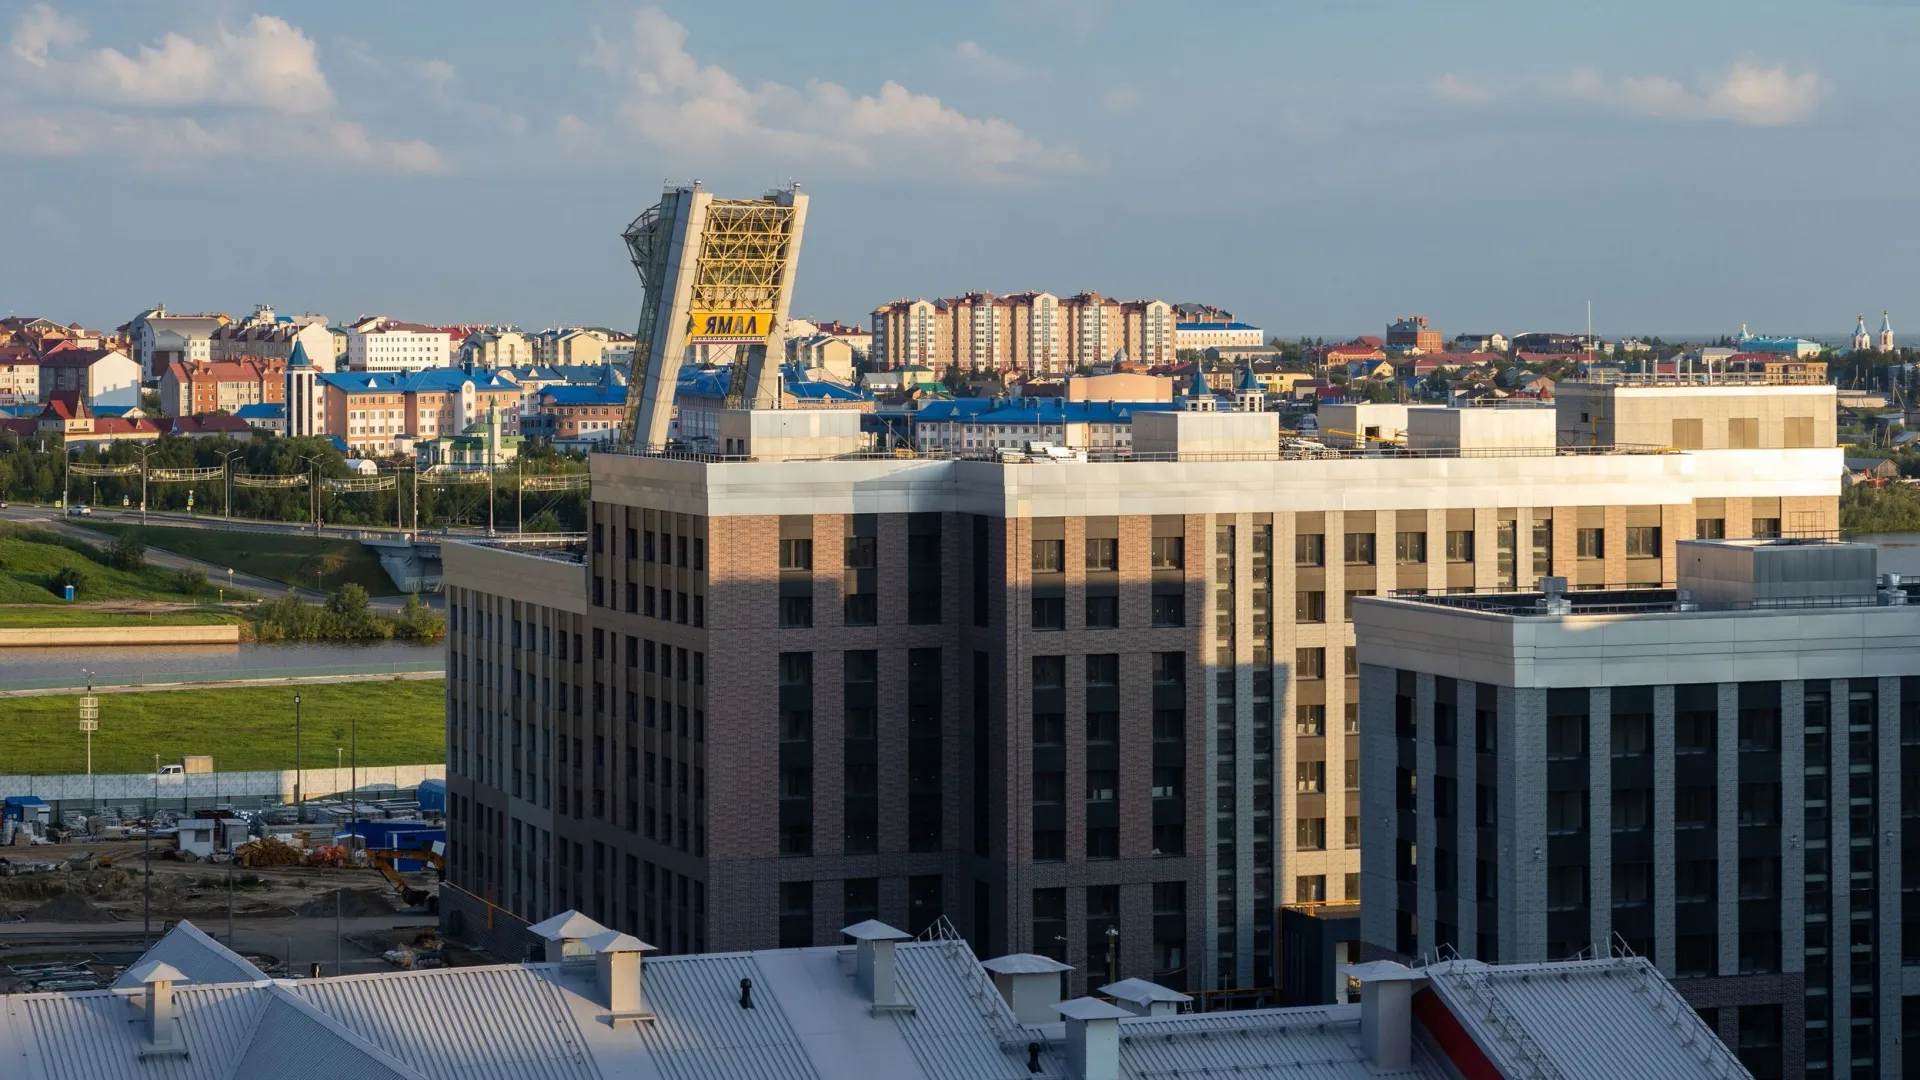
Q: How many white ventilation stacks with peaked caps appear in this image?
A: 8